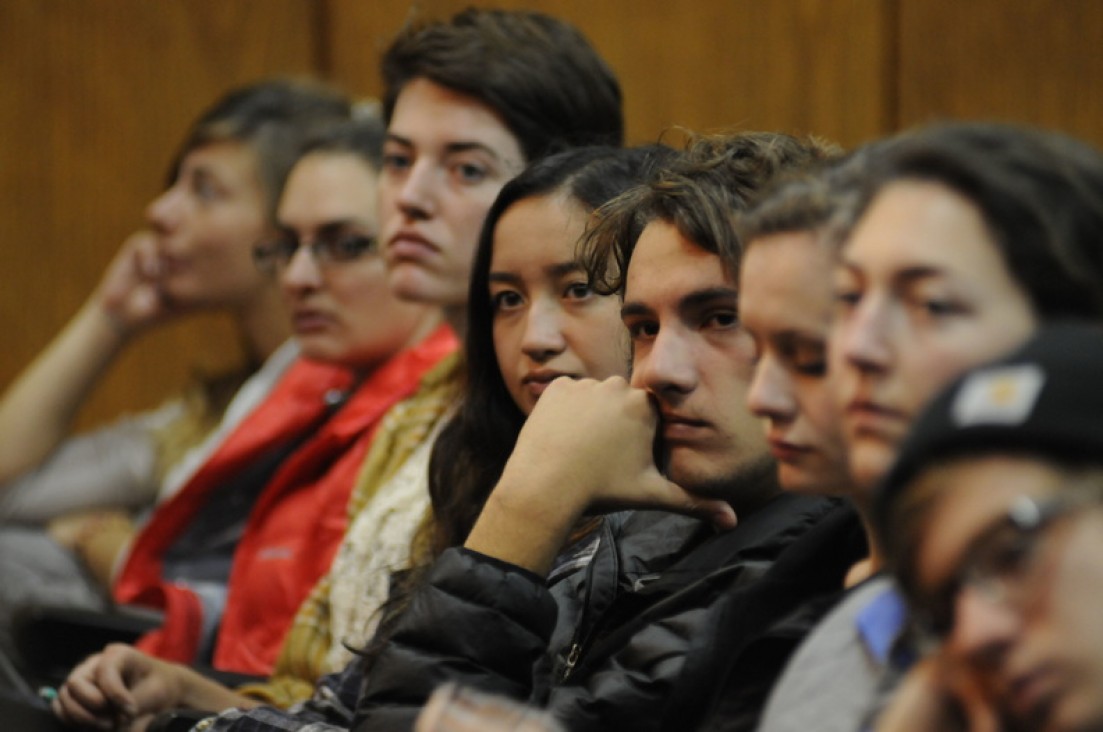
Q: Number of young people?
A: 8